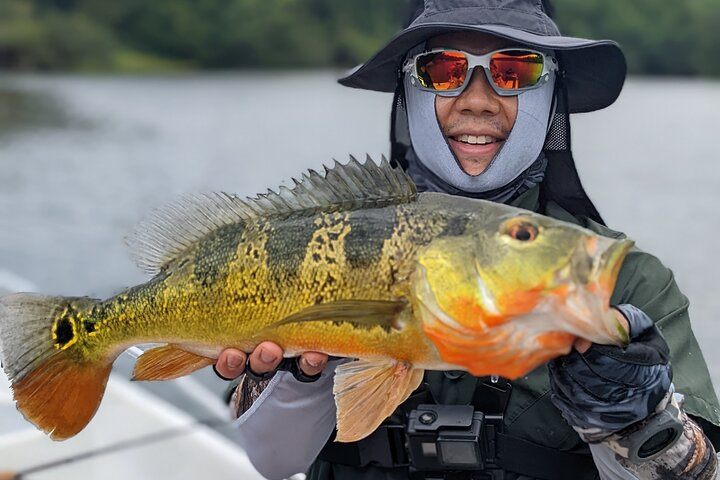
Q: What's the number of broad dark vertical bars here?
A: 3